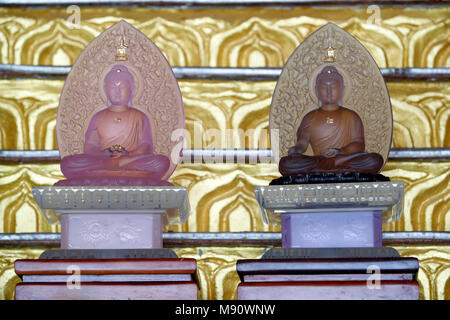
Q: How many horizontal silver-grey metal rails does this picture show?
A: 4